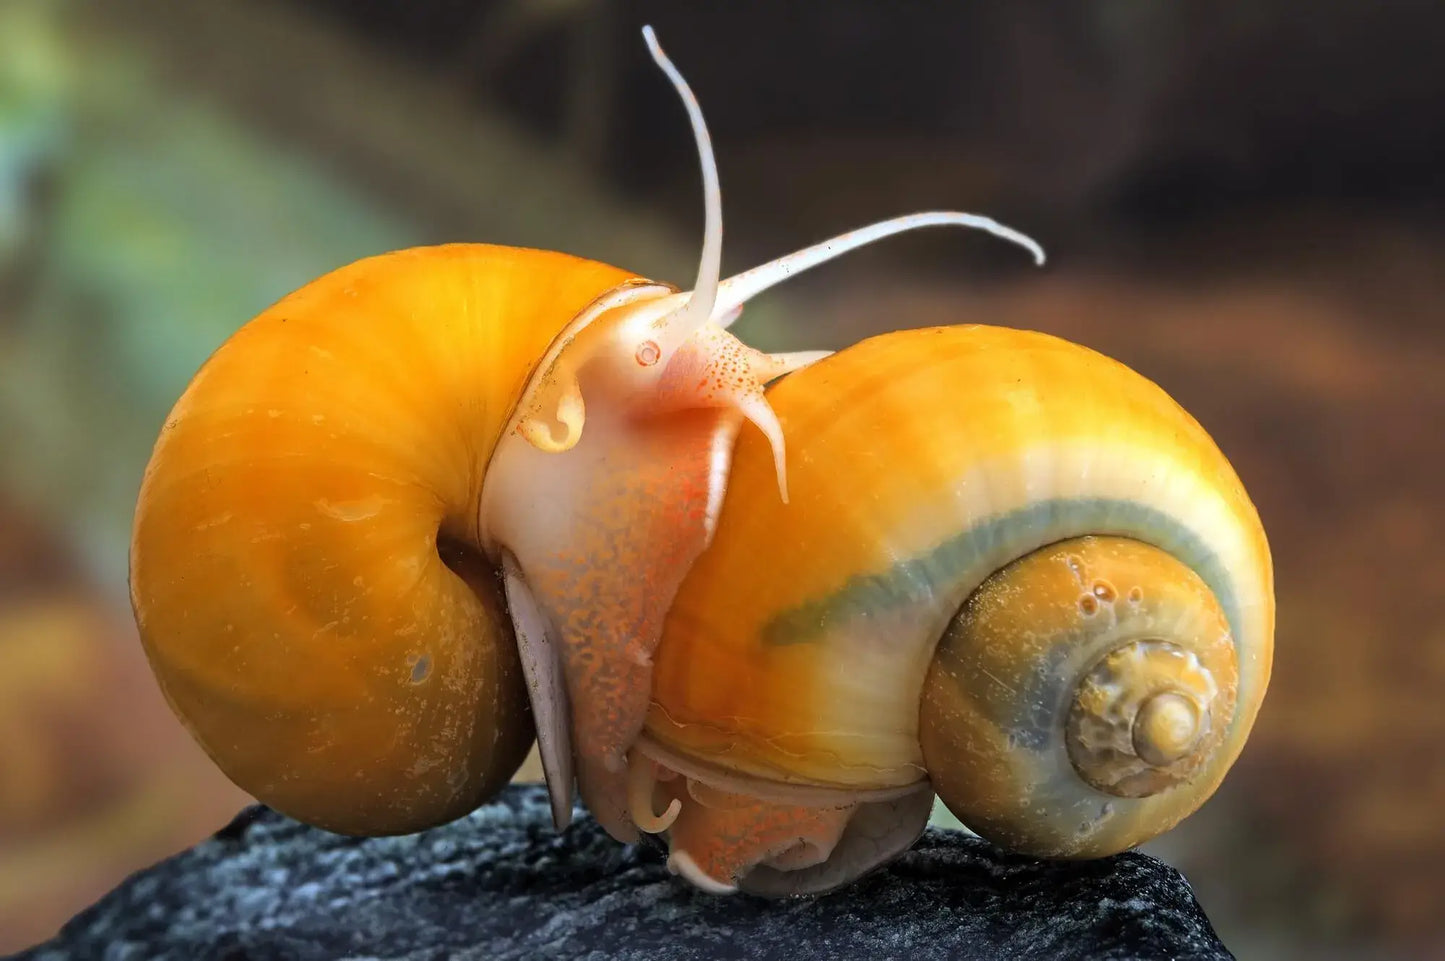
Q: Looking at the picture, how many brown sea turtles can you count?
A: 0